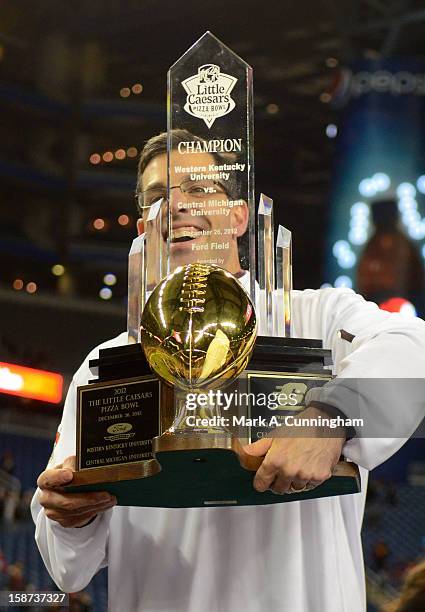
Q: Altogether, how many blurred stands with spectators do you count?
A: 2